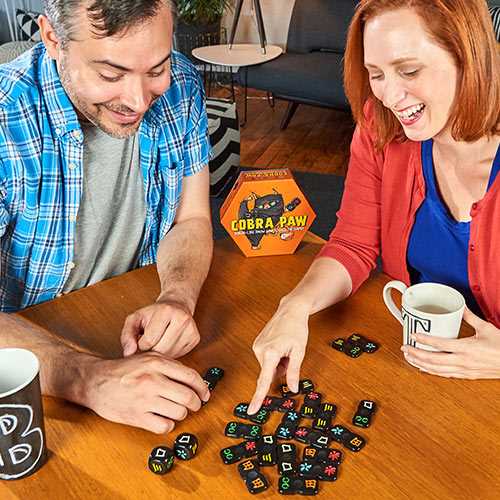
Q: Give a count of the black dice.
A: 2